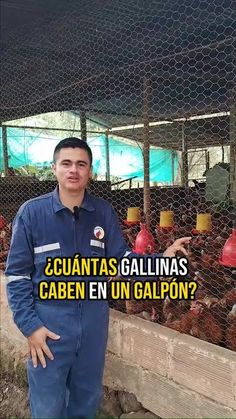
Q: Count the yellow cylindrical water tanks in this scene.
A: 3